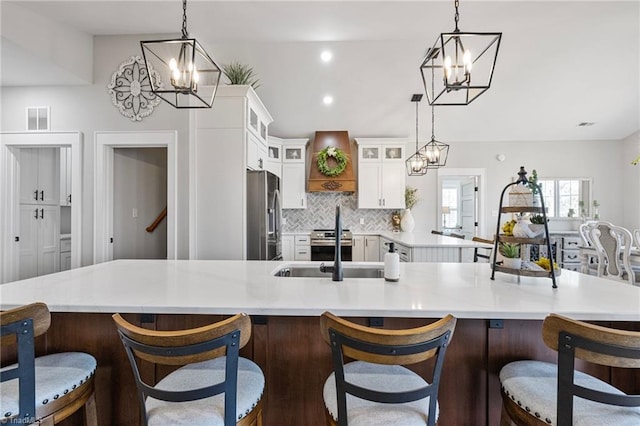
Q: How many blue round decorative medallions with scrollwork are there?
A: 0